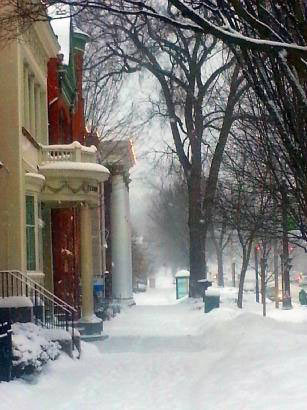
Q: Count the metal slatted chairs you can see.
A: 0